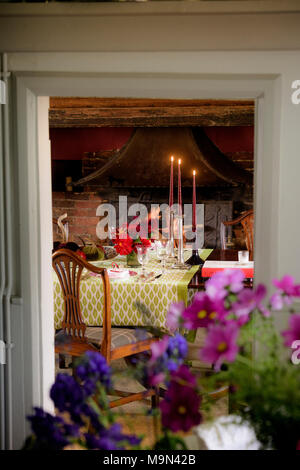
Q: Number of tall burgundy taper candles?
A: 3